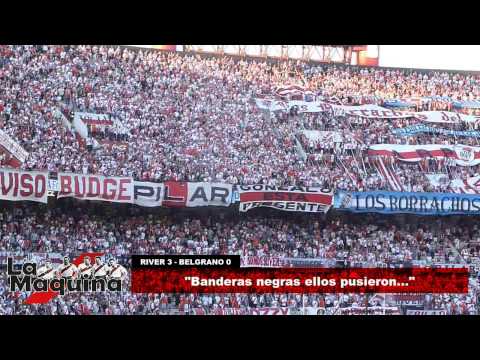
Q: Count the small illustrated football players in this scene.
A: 5